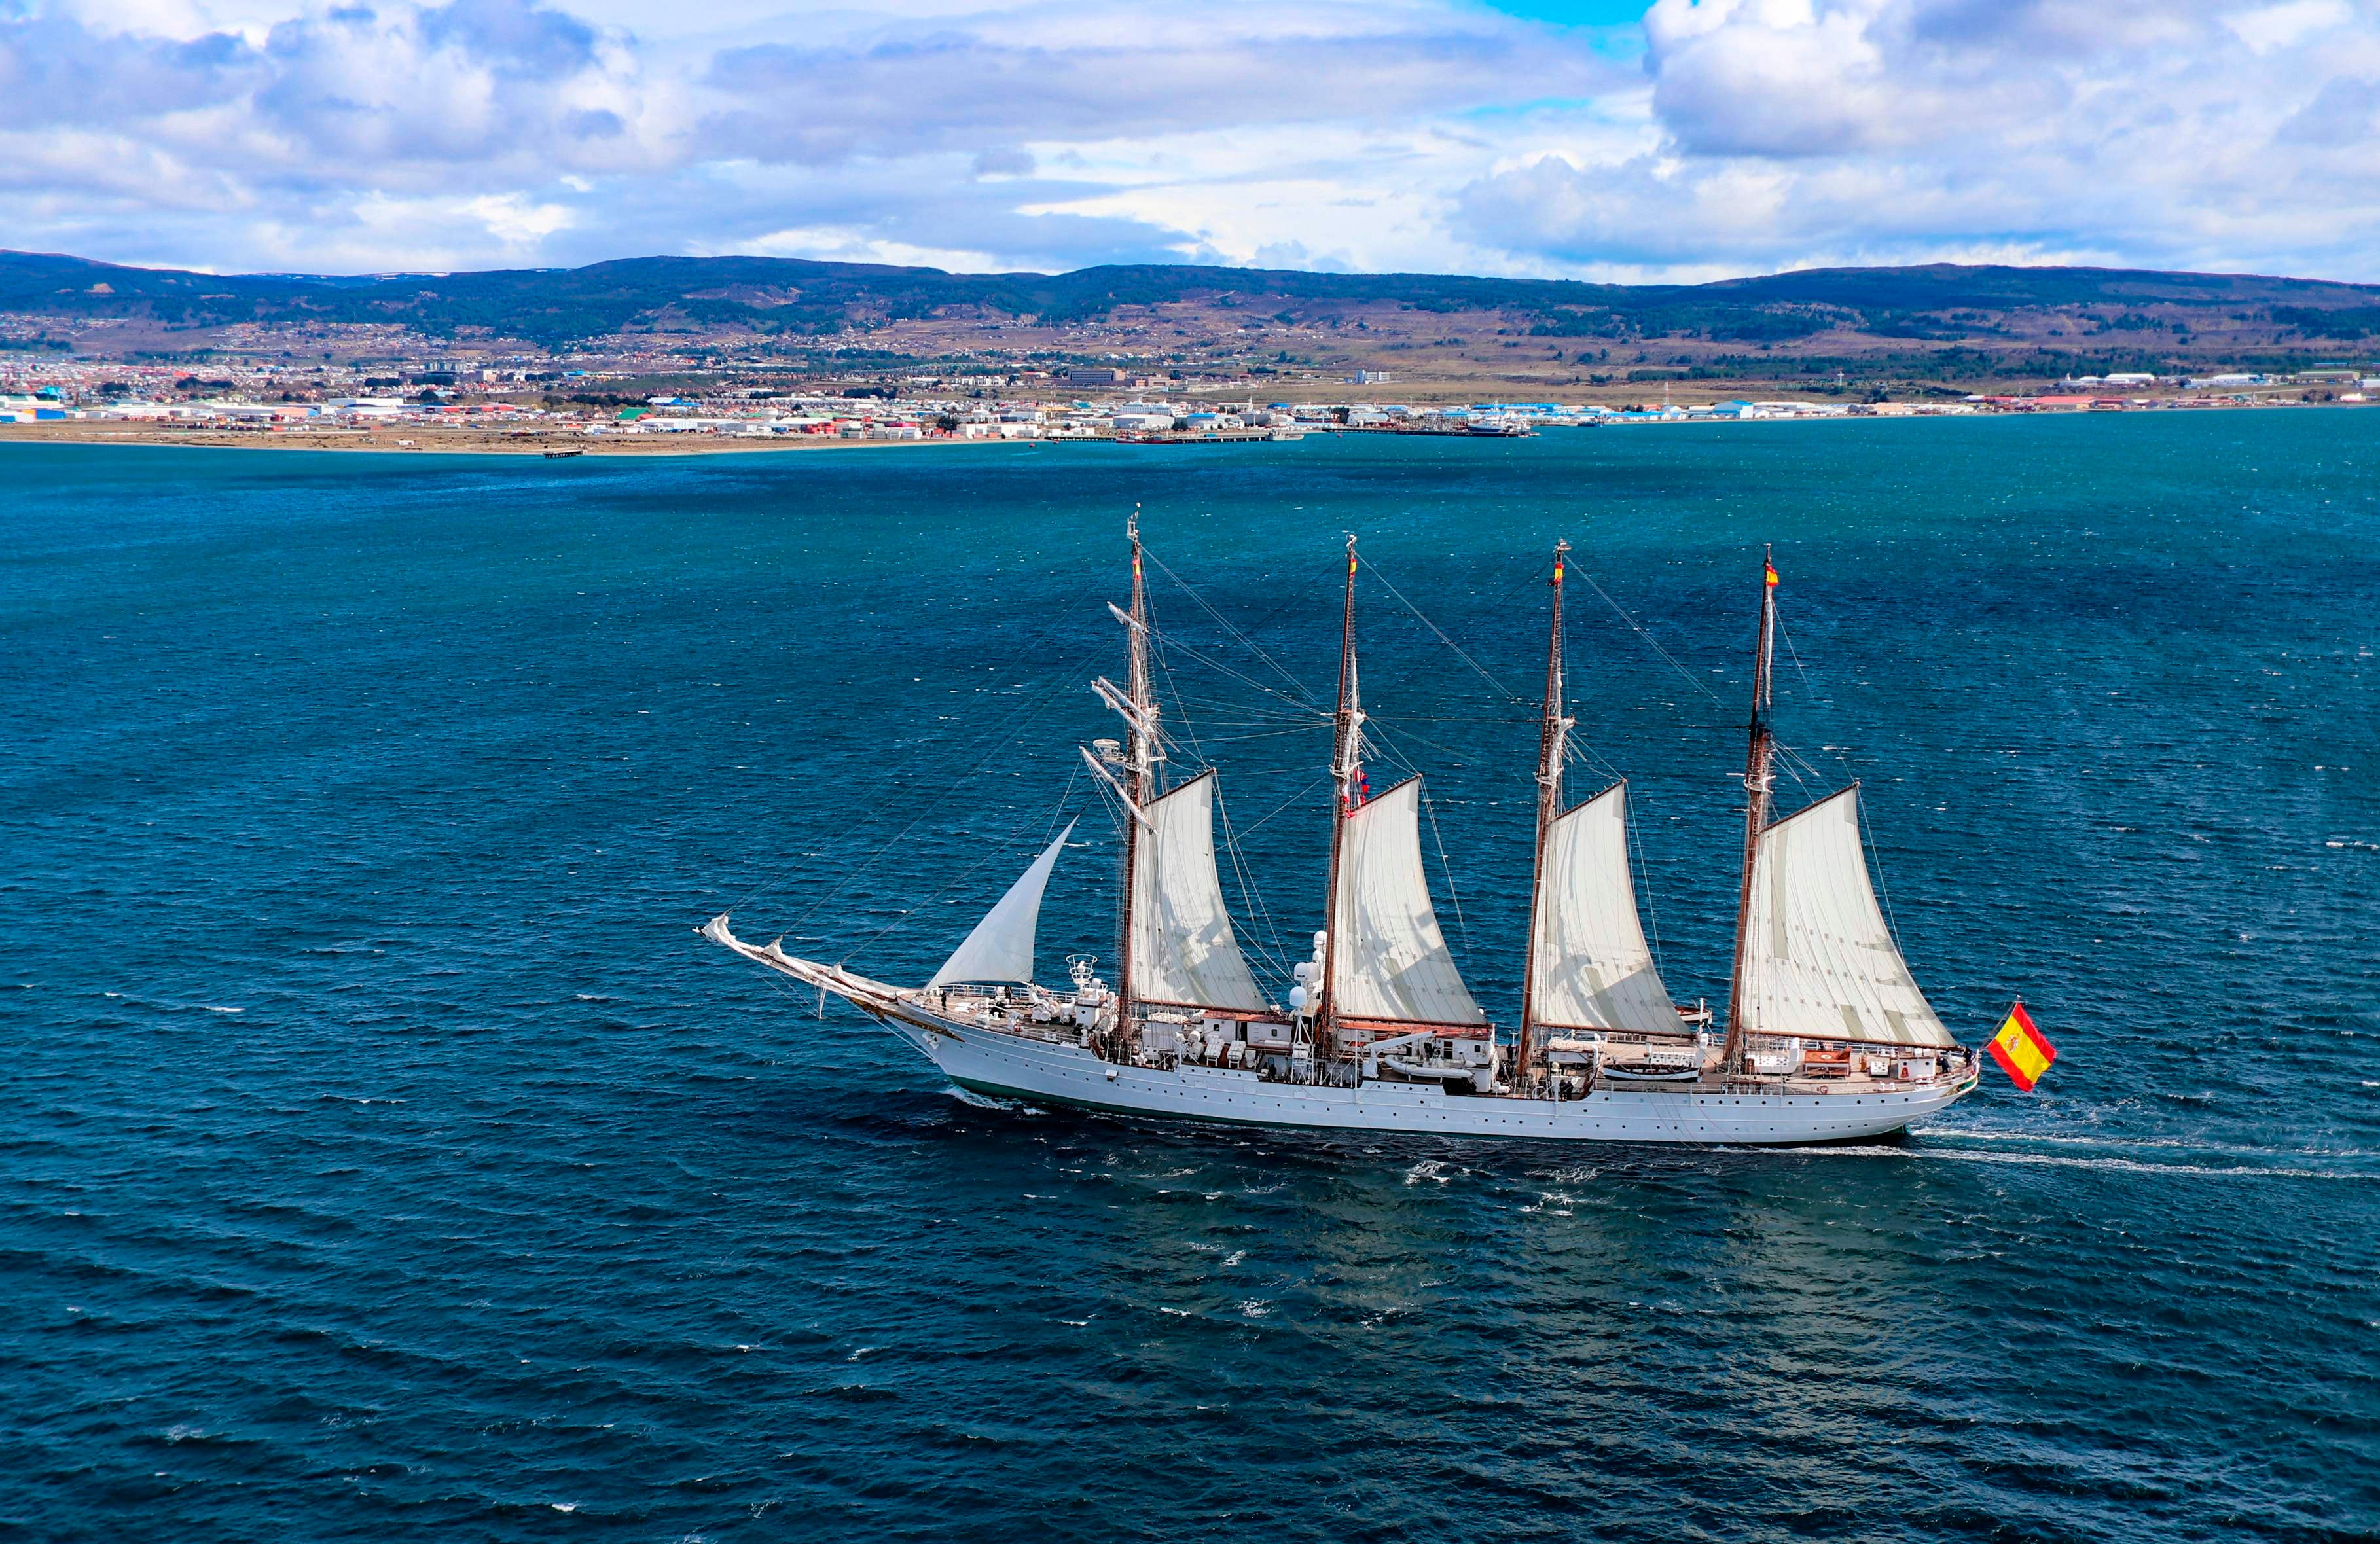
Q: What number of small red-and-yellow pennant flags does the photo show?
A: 4